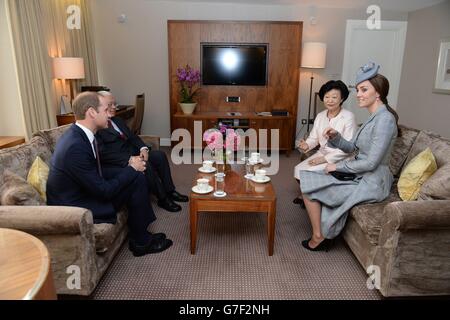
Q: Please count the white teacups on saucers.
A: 4